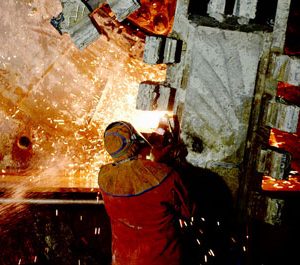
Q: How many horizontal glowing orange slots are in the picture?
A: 3